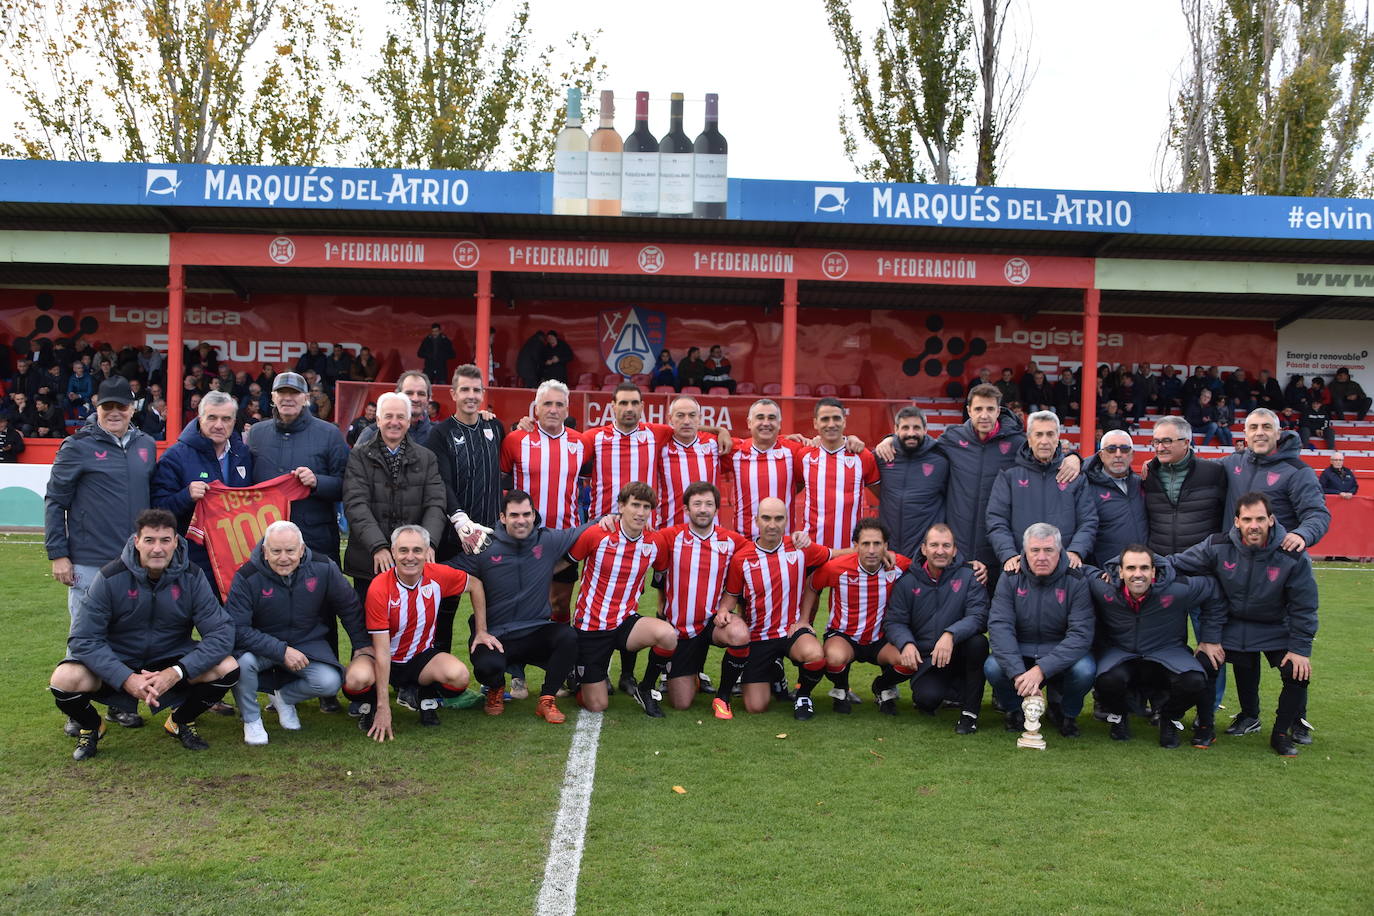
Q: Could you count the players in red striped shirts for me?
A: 10